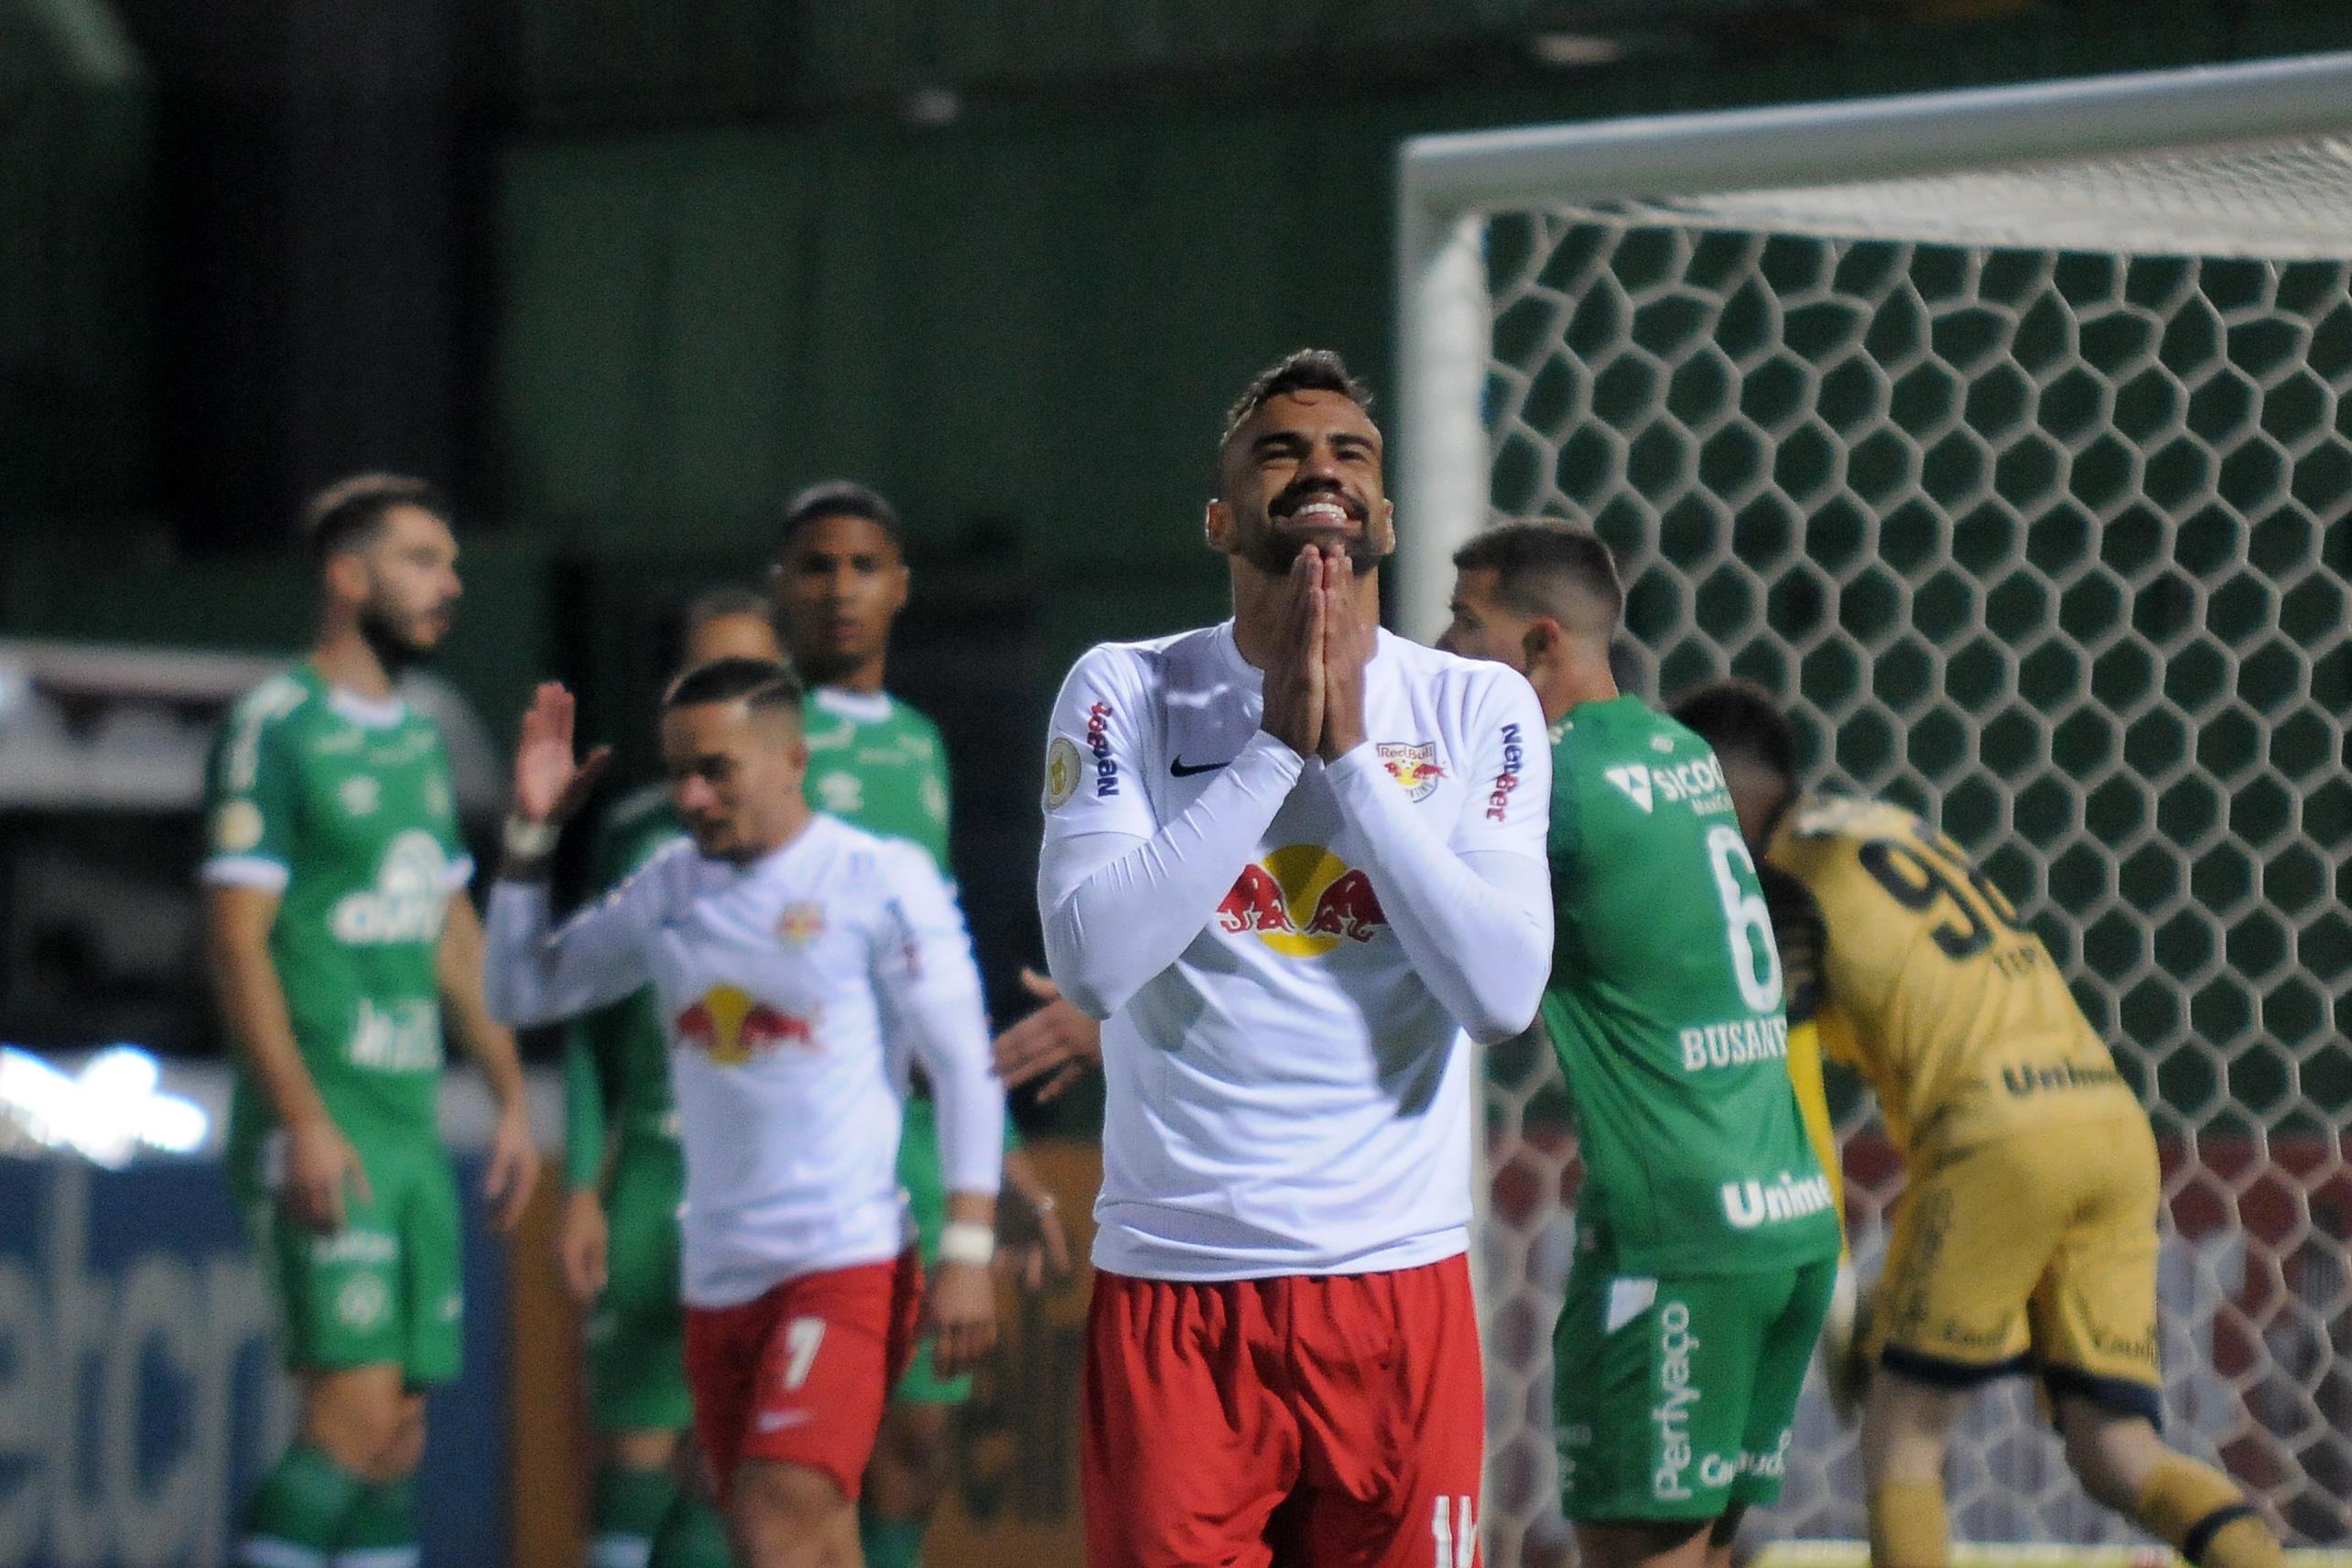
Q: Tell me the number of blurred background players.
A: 6